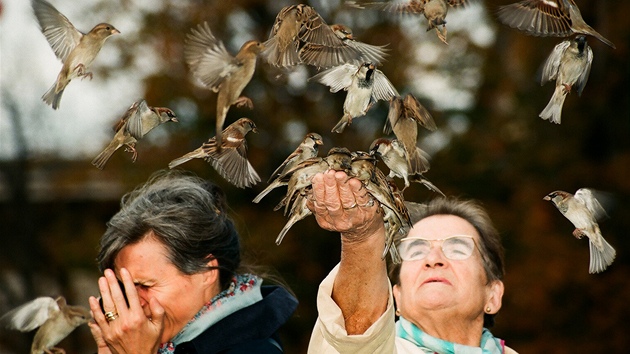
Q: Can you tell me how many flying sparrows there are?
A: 13